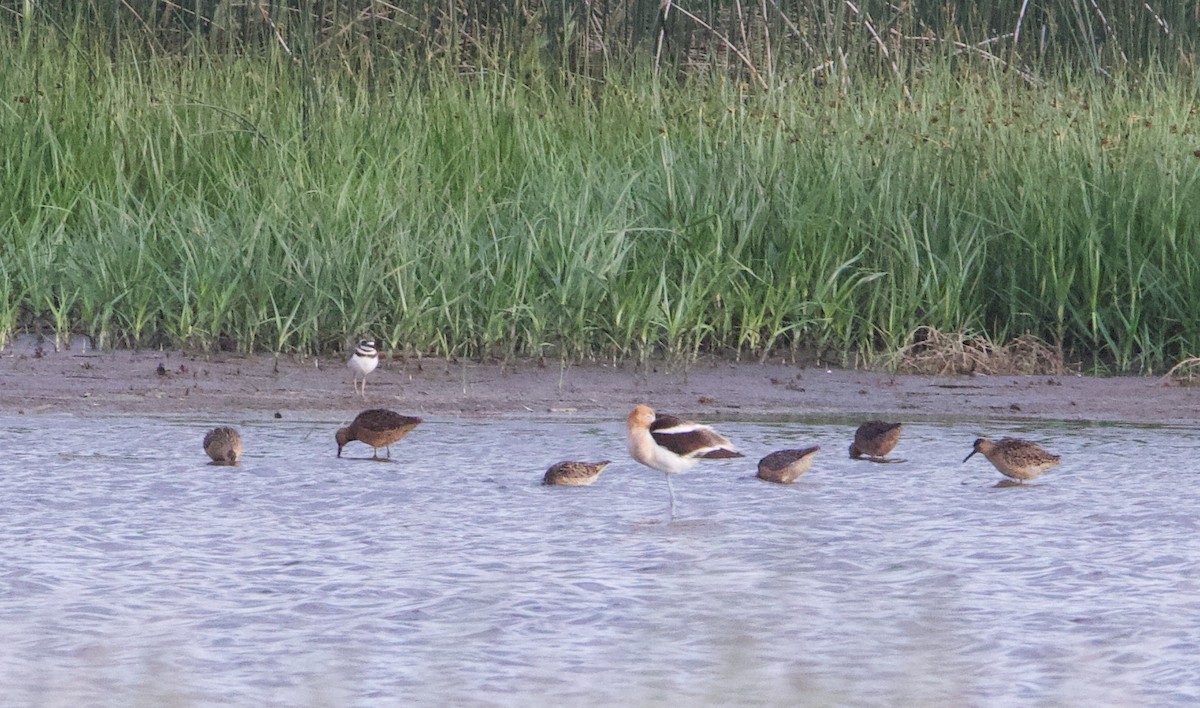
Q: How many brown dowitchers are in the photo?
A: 6